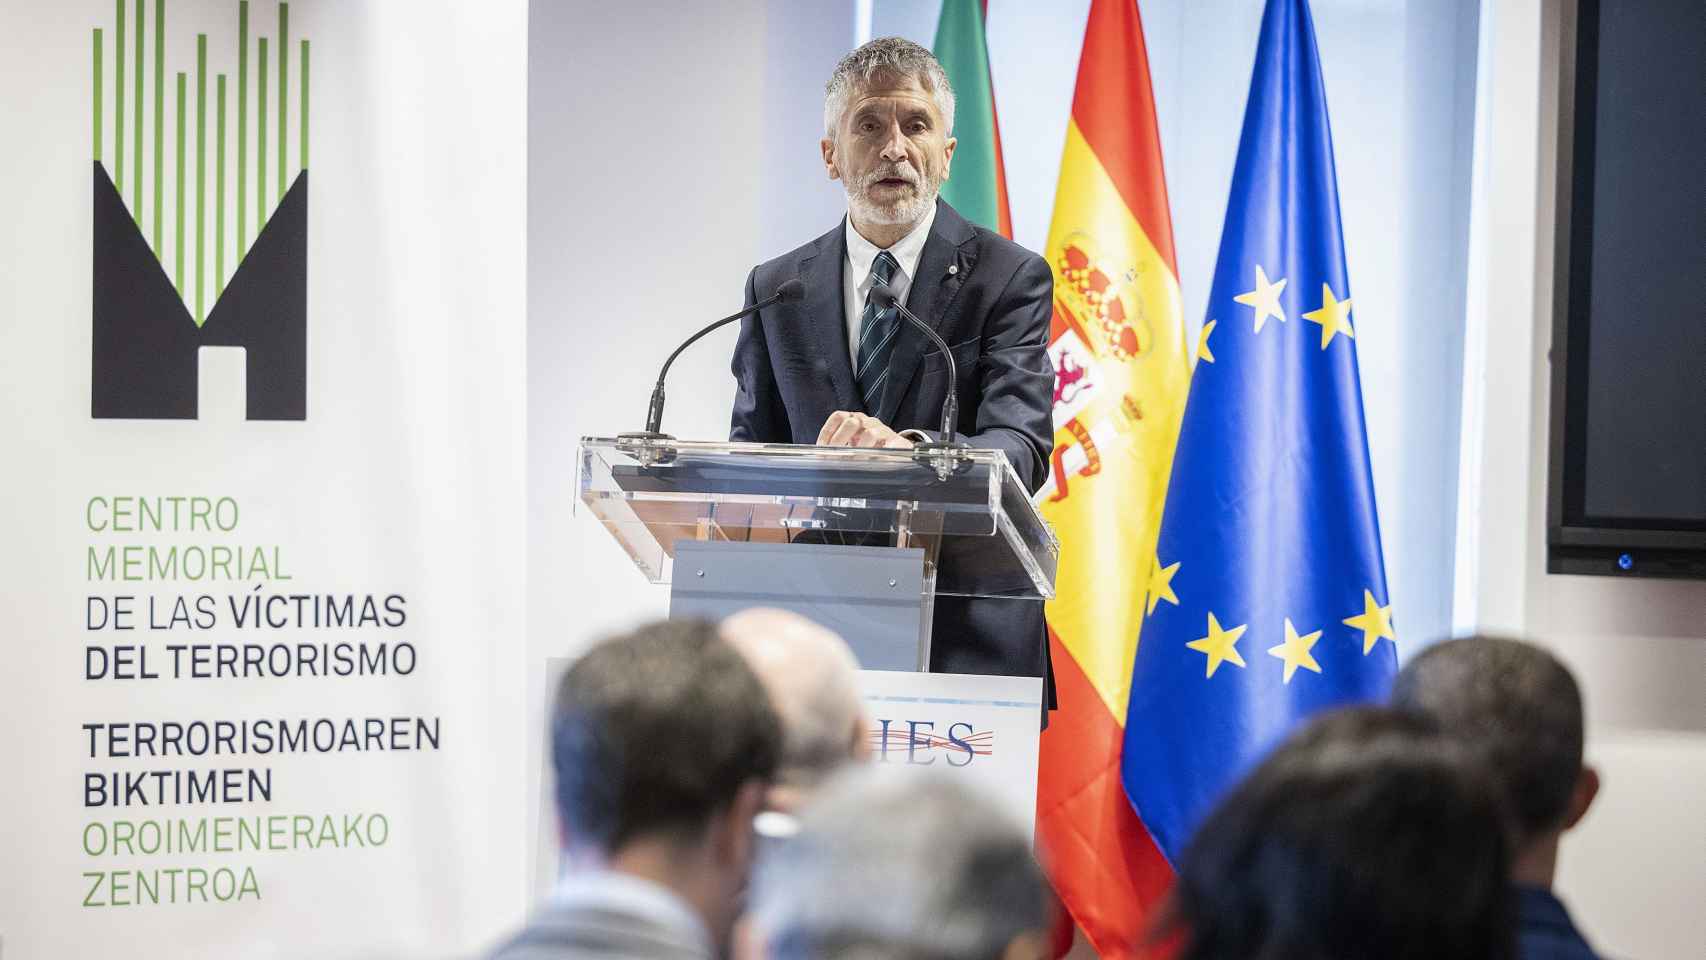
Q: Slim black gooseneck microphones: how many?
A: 2